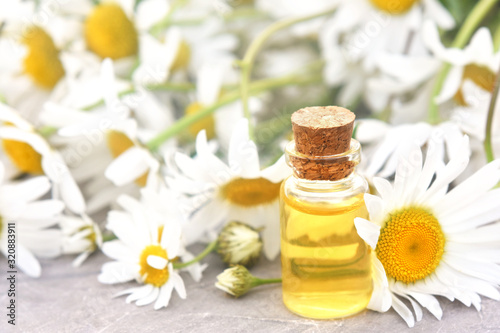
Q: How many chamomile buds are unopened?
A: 2